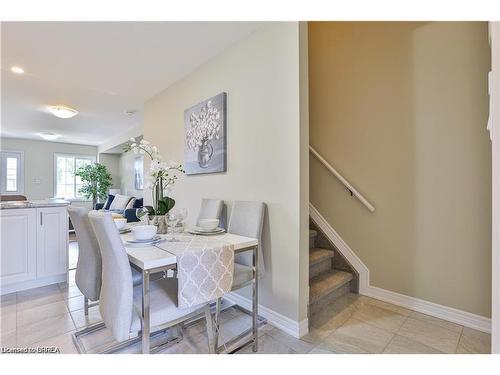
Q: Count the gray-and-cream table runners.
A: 1